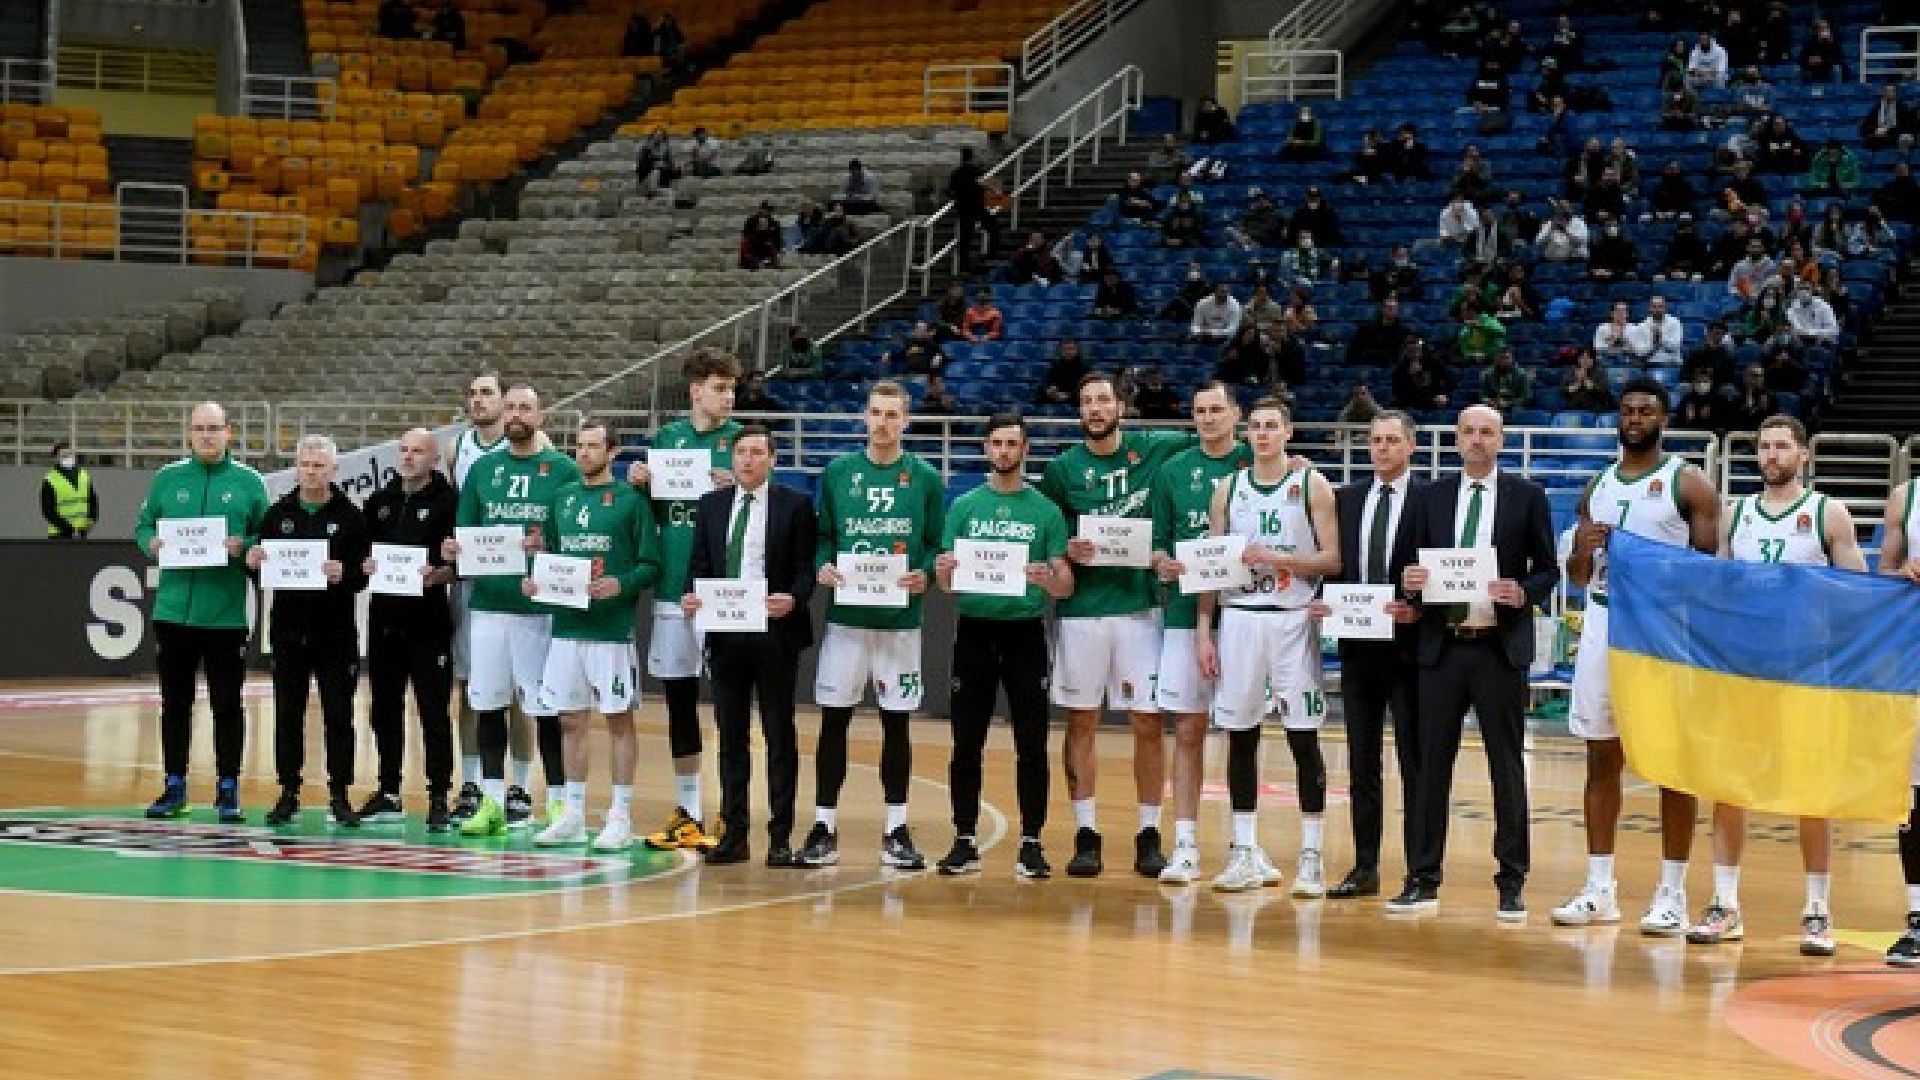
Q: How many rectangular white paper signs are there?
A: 13